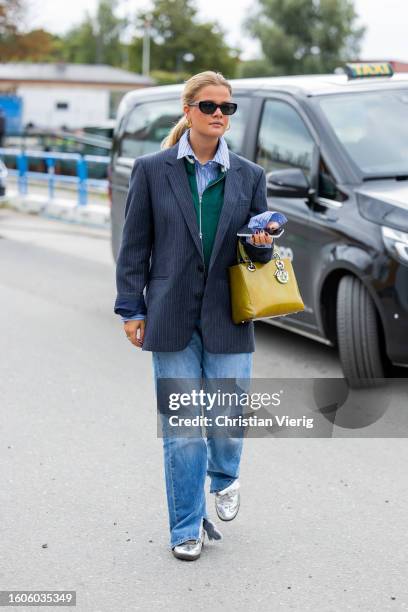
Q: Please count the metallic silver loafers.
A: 2